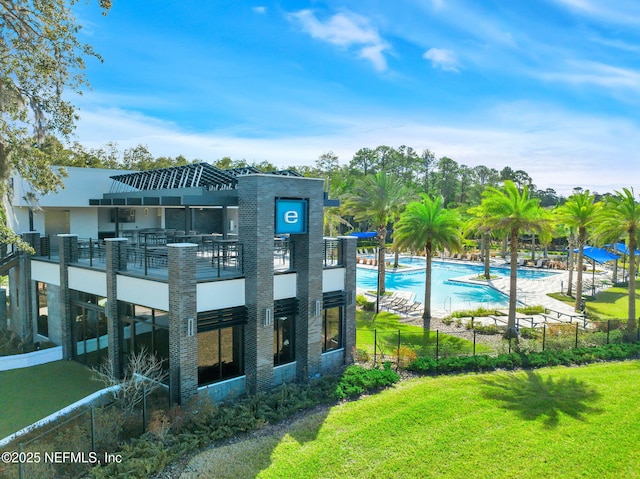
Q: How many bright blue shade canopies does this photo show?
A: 3